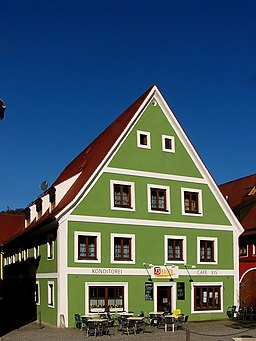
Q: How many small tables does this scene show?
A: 6